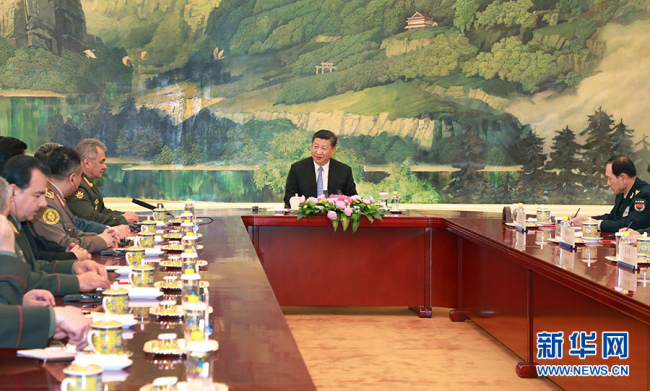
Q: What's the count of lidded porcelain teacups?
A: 12